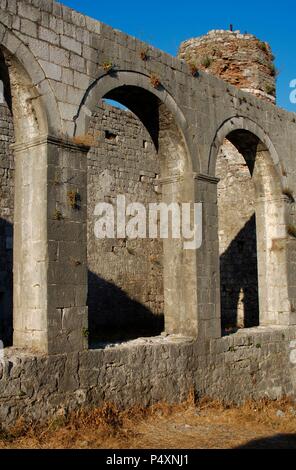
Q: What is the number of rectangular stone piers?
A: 3